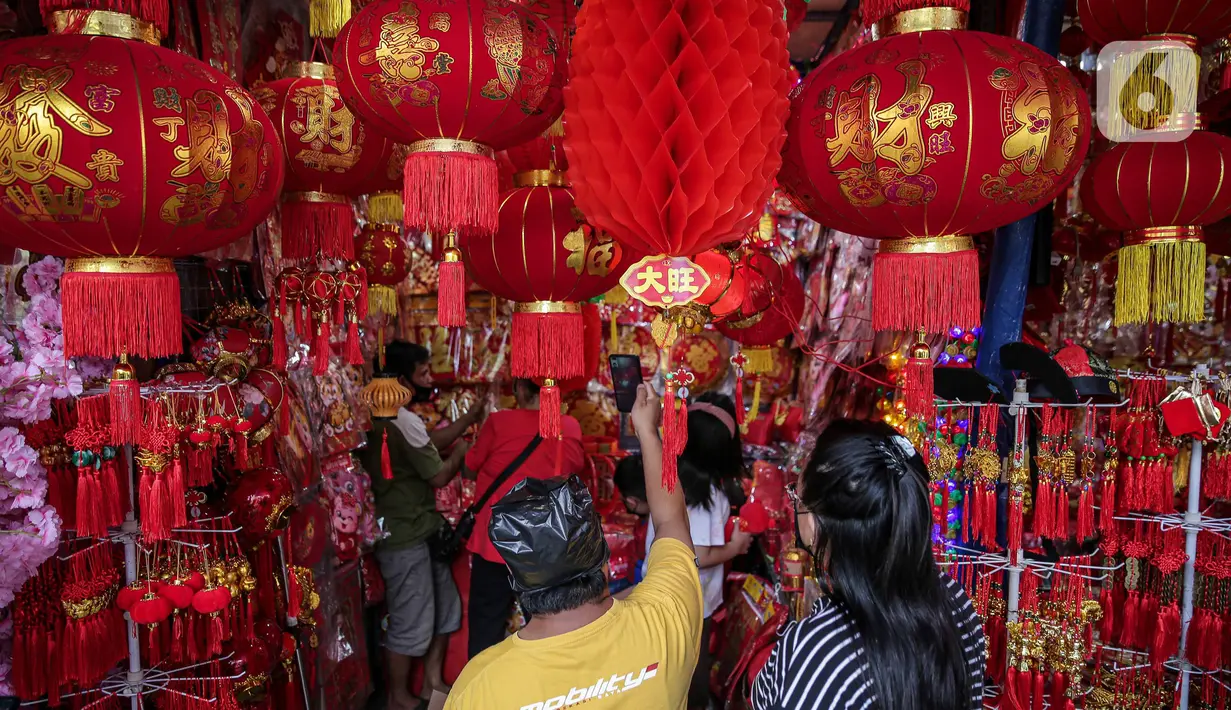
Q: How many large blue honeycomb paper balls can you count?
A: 0